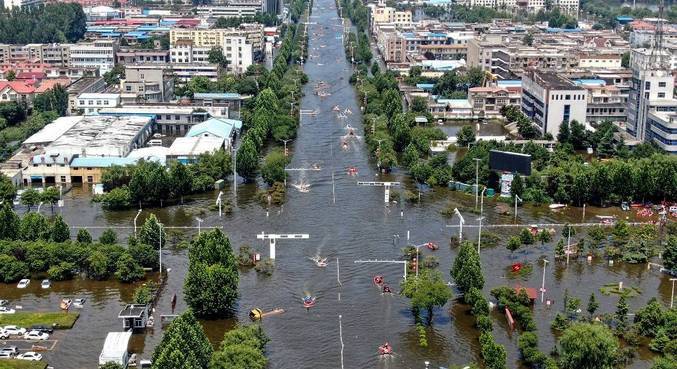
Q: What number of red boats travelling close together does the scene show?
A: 2